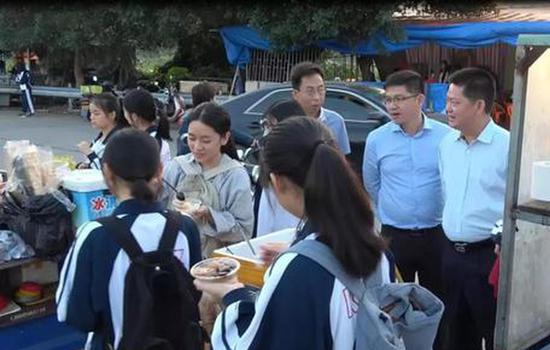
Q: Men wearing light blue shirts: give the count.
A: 3